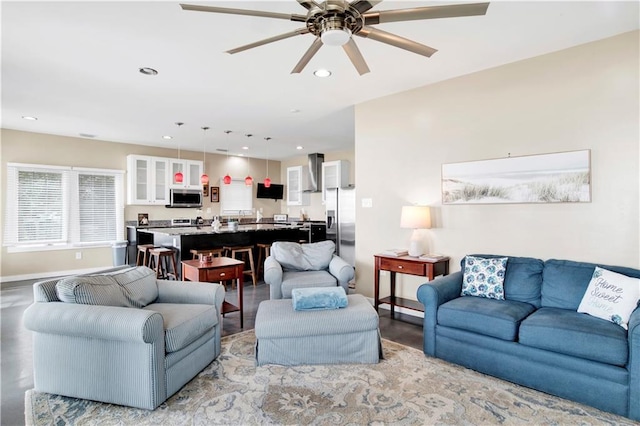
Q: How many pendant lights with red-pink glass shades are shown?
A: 5